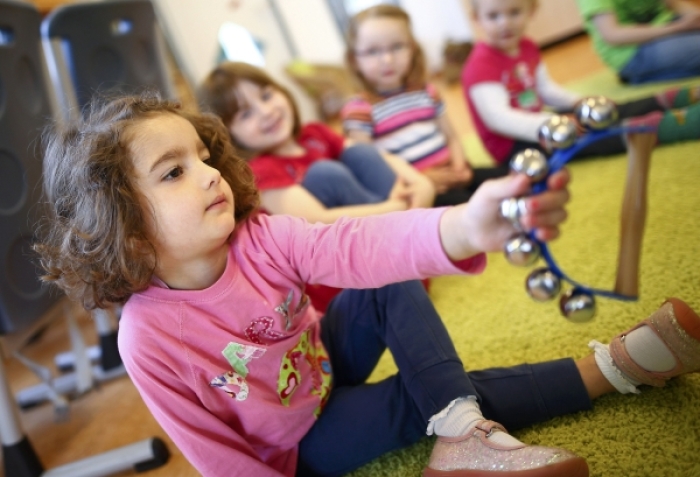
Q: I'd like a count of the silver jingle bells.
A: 7